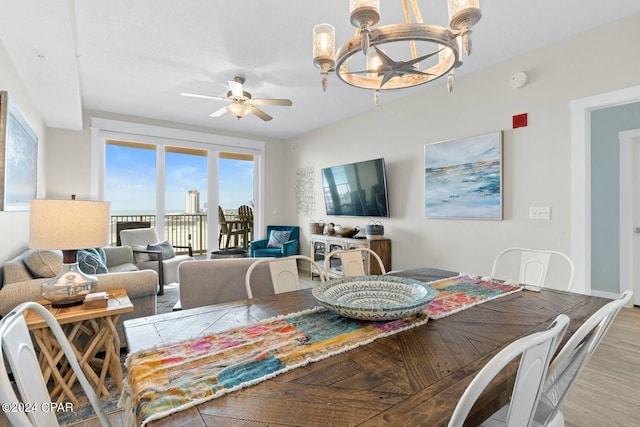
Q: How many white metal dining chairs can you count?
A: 6